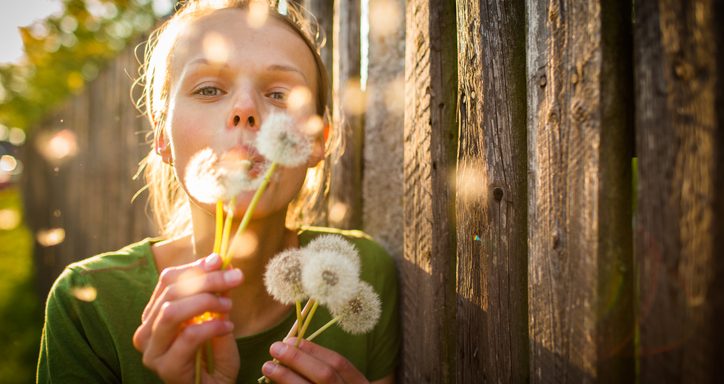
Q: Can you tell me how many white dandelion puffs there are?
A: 7